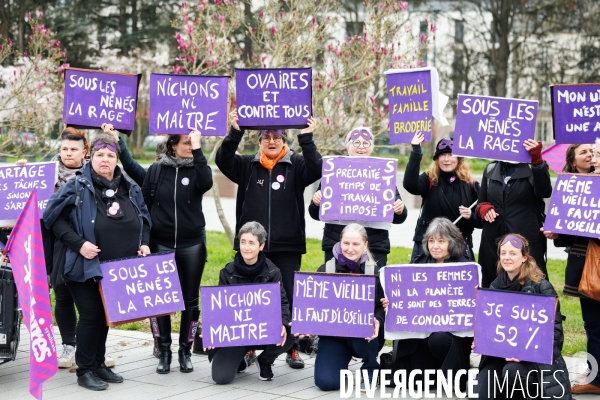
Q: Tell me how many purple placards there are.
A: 14